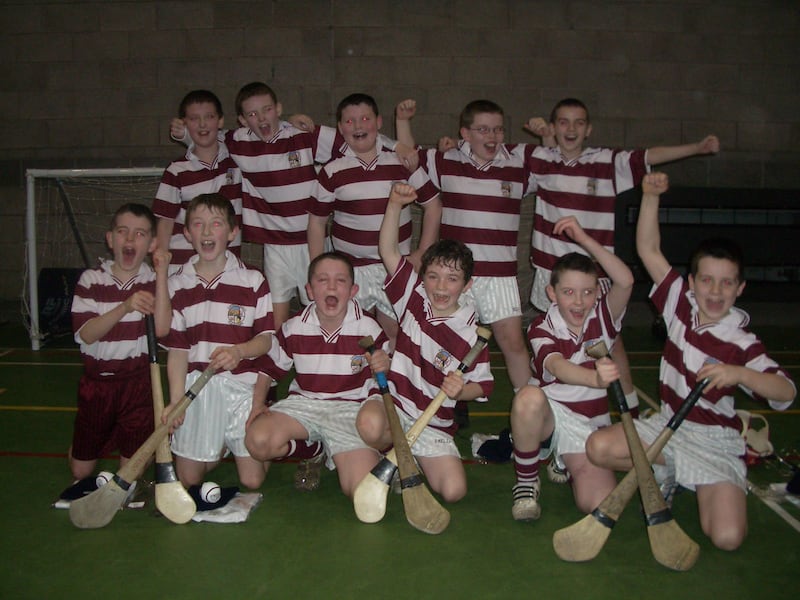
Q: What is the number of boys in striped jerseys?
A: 11